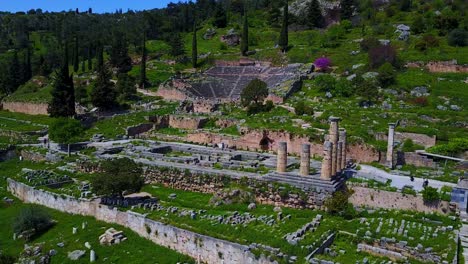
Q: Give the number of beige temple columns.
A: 6